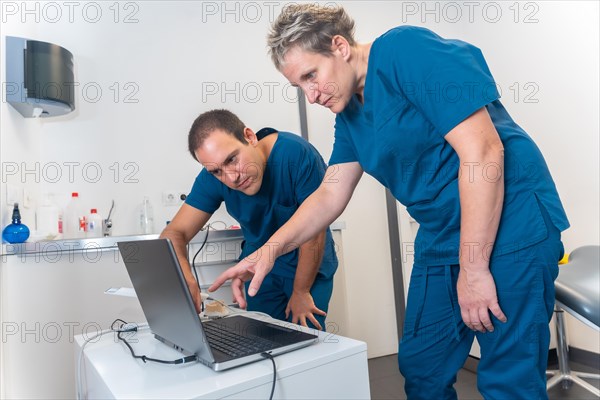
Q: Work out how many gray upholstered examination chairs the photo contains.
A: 1